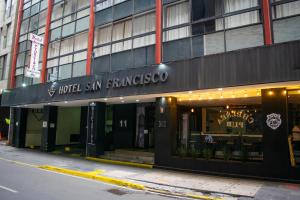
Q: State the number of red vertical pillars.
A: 5